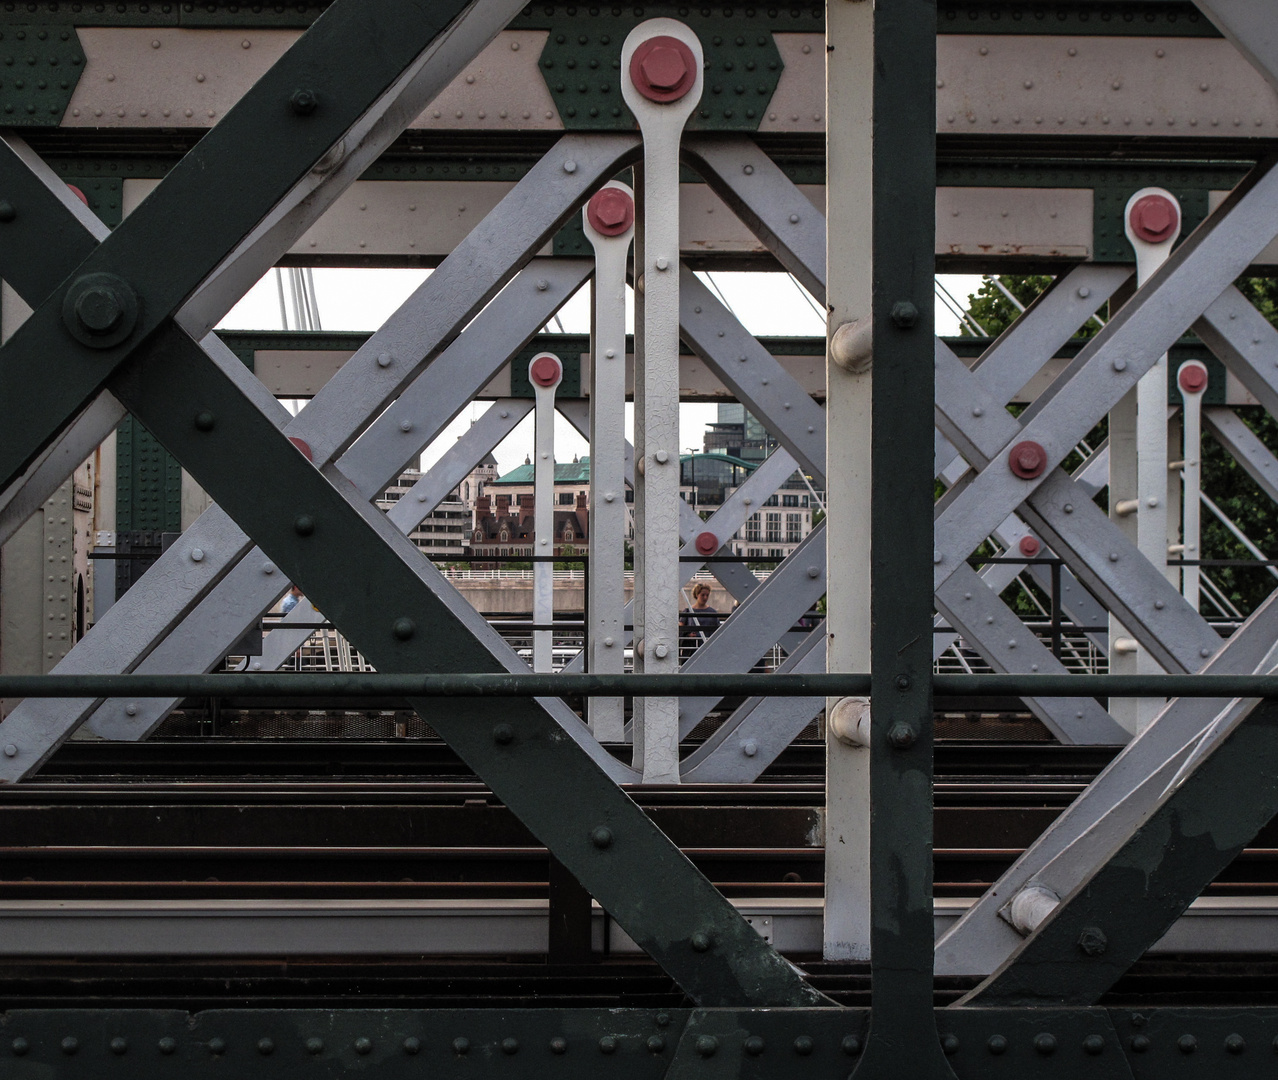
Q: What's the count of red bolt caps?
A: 10